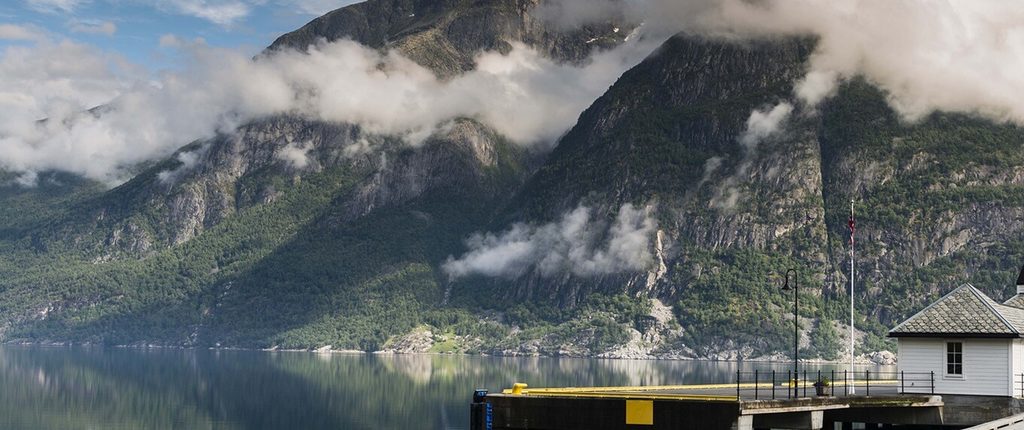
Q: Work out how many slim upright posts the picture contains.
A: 2